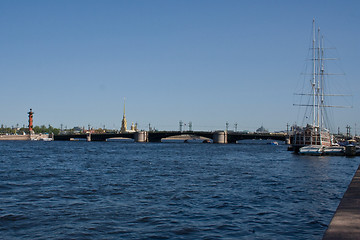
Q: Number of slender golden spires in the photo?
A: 1